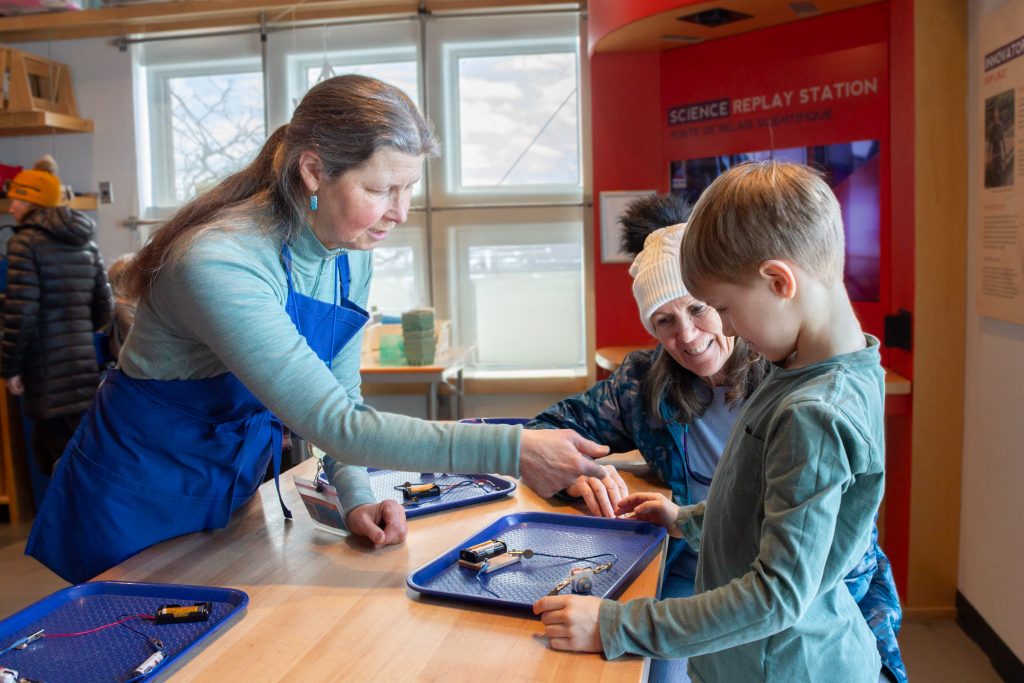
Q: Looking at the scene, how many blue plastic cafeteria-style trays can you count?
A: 4